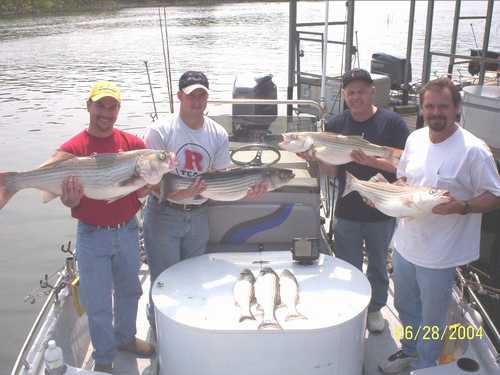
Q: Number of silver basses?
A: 7